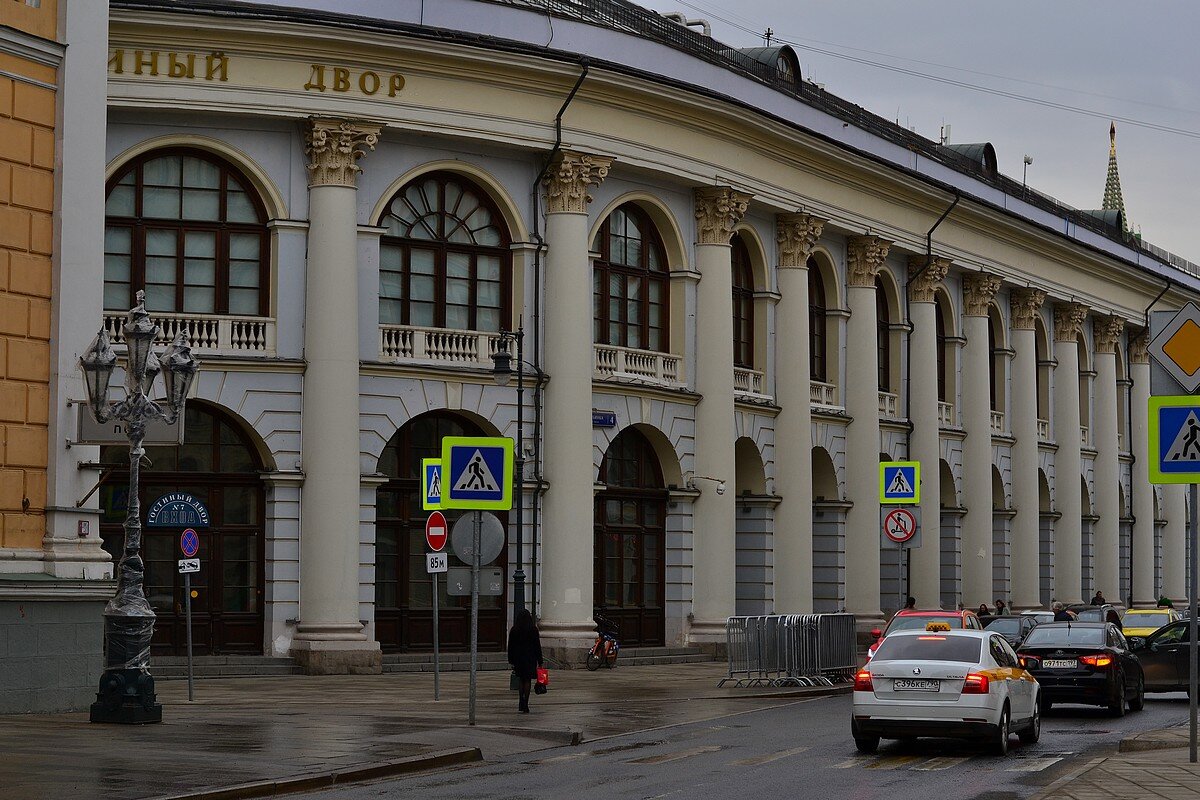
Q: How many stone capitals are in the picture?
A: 11